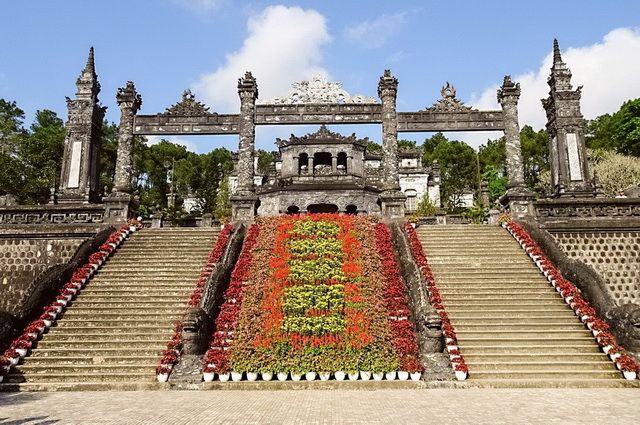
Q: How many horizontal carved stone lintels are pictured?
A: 3